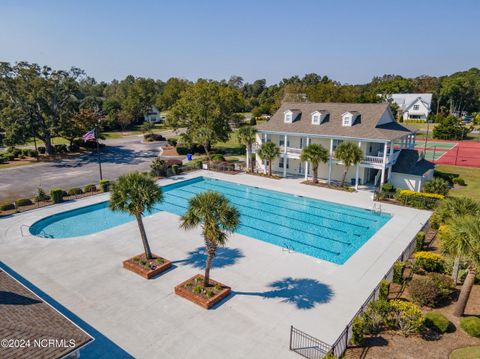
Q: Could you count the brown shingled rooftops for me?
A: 2